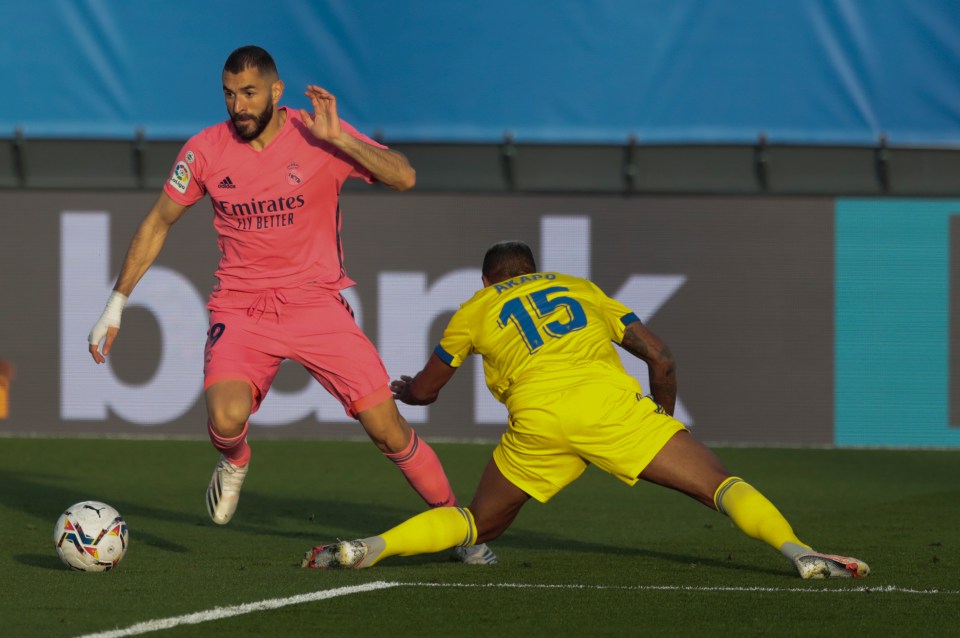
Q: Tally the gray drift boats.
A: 0